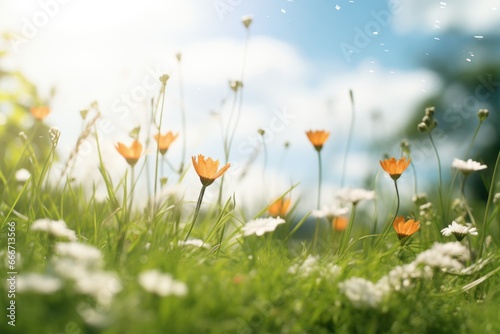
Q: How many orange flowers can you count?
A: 9